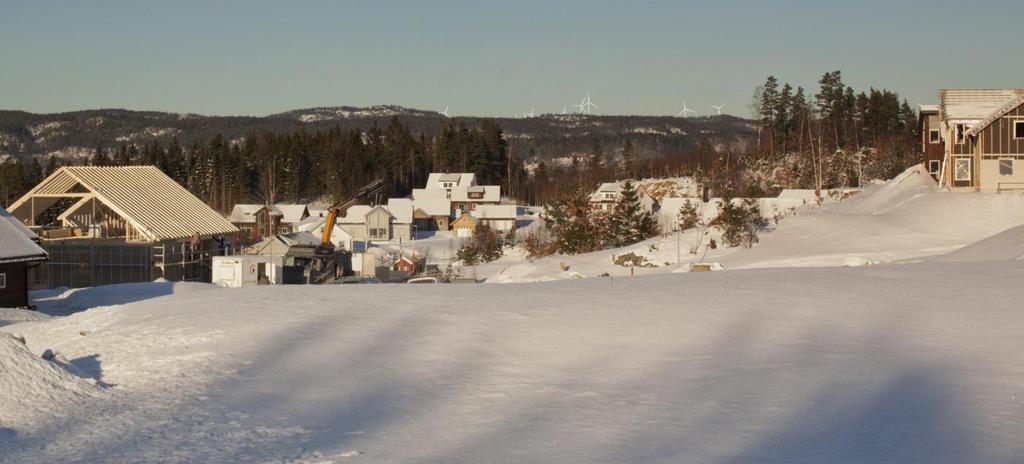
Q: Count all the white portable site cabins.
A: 1